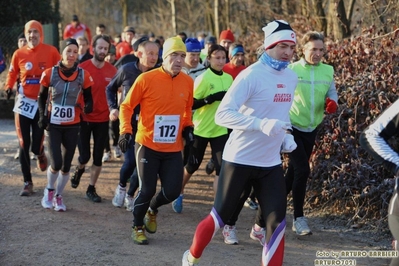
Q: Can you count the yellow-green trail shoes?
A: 2